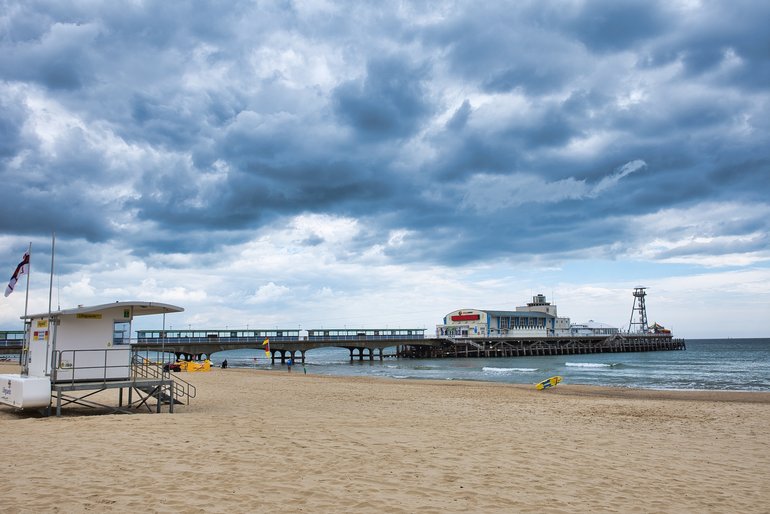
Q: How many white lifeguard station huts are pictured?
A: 1